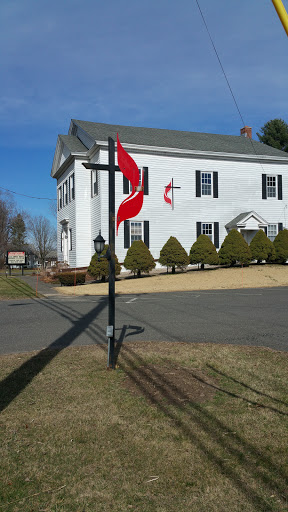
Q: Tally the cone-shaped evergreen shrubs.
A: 7